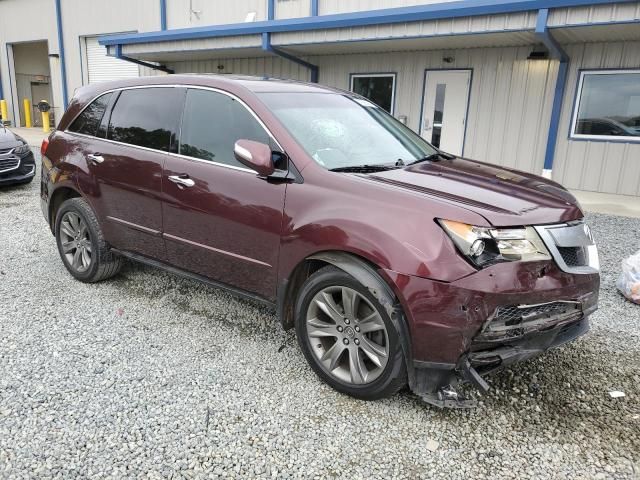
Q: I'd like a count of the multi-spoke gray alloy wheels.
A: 2